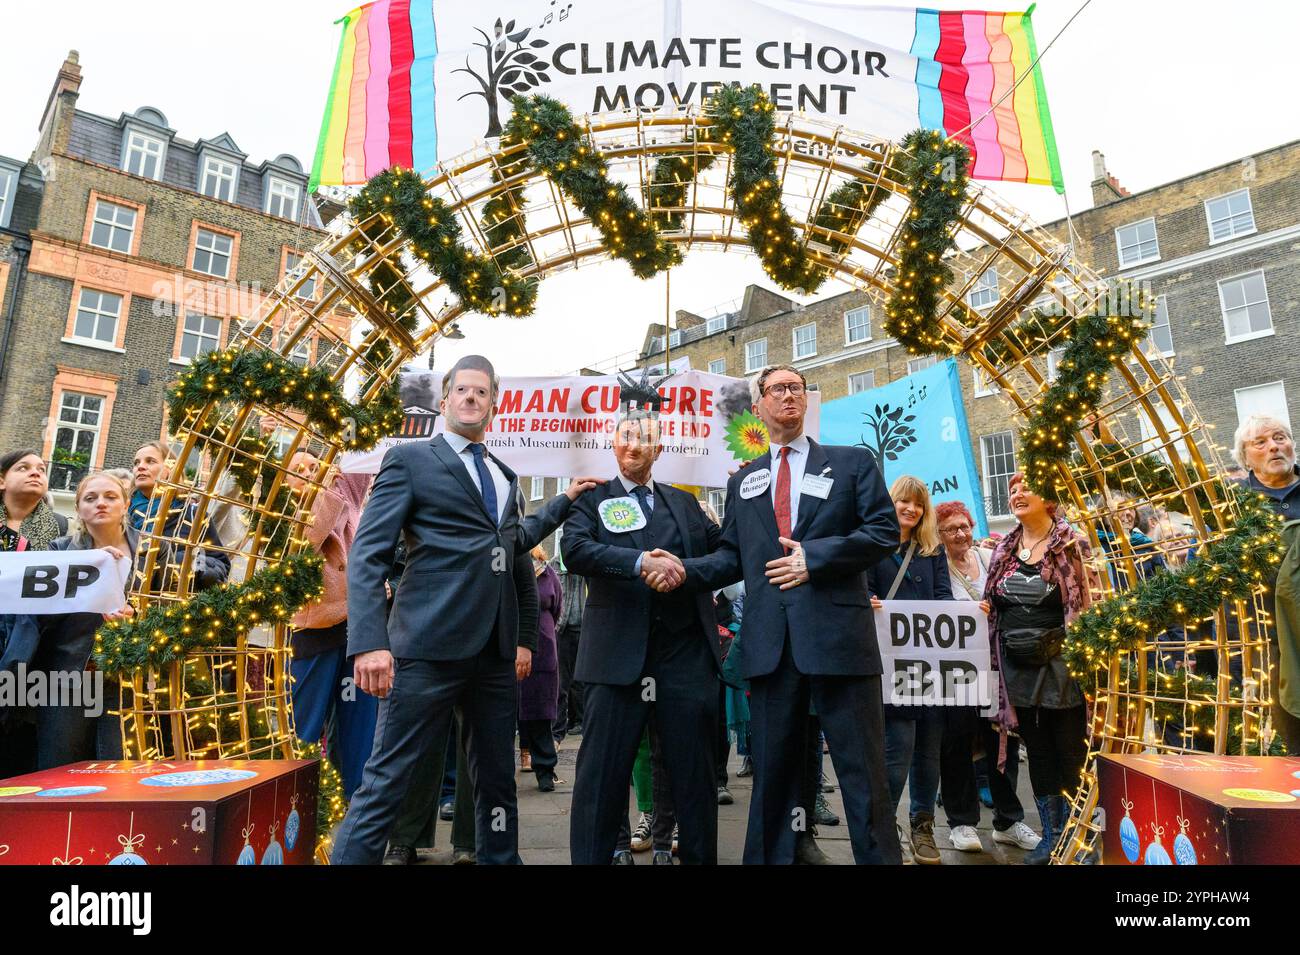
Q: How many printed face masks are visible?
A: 3